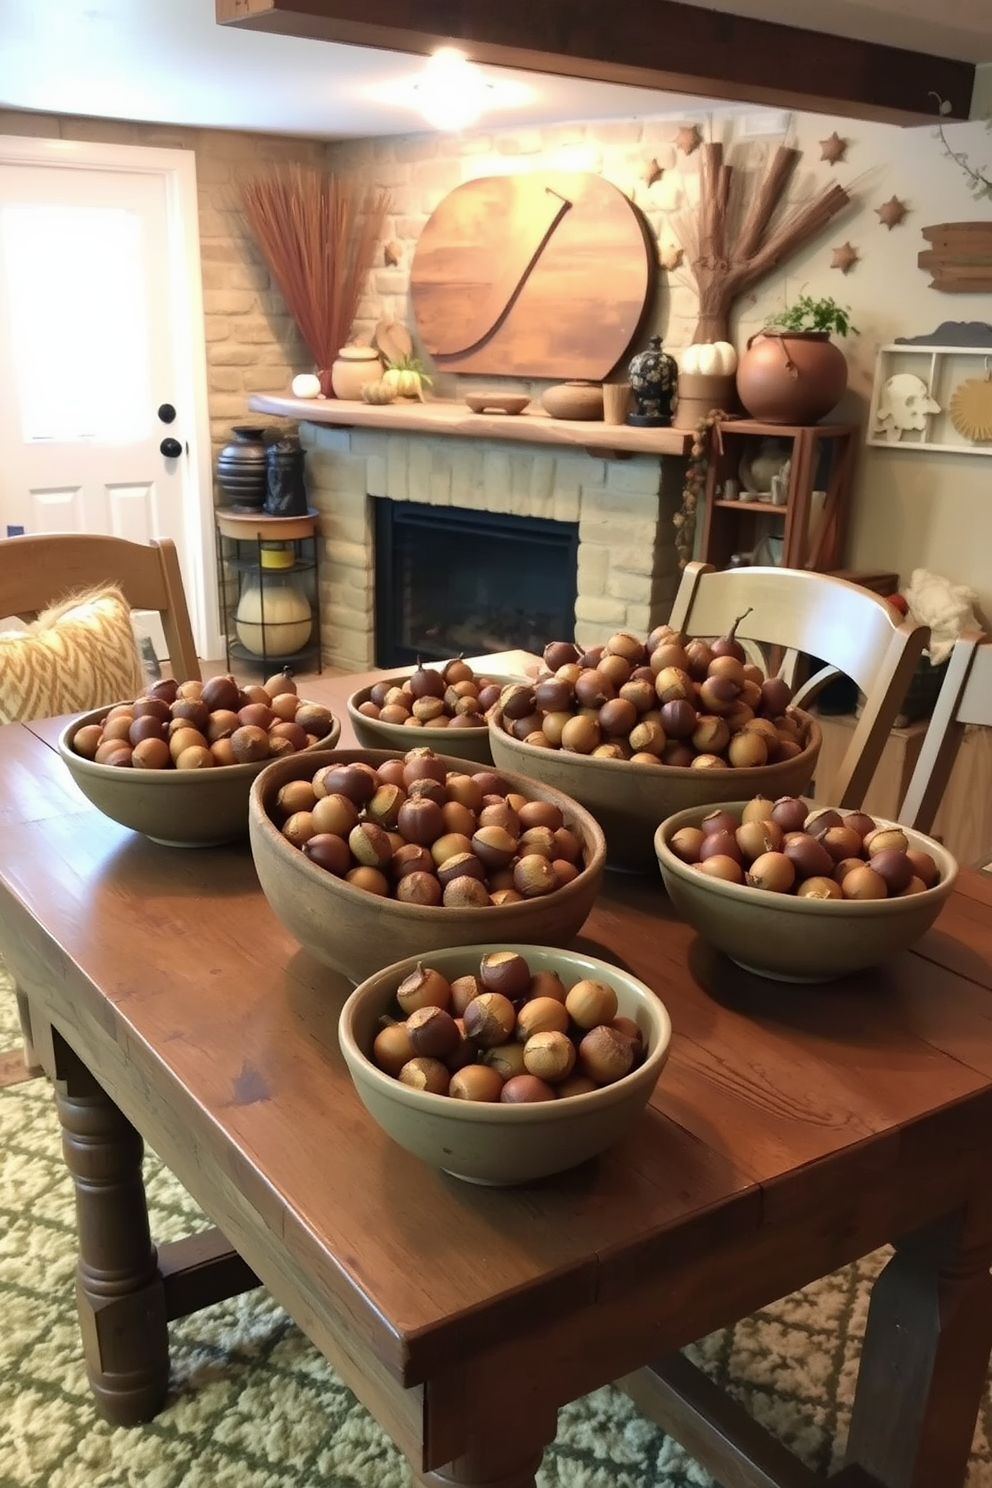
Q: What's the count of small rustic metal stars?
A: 7